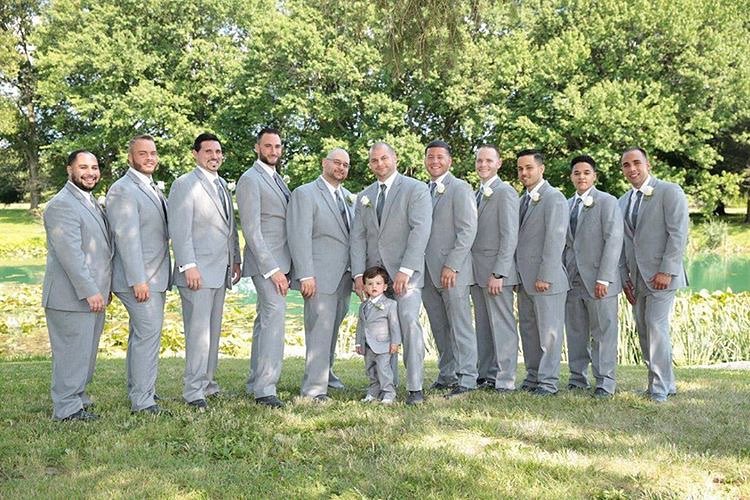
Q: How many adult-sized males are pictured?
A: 11